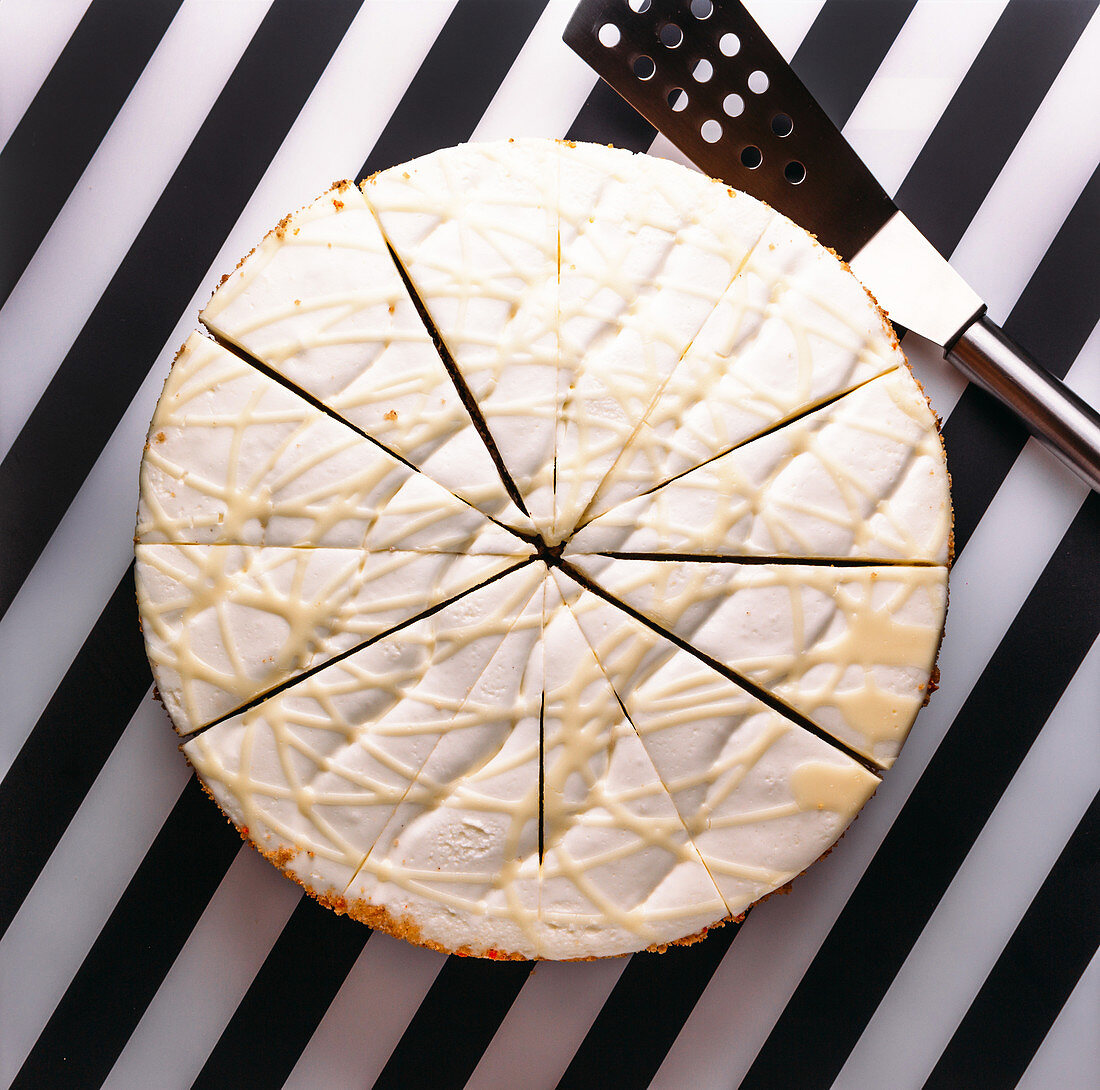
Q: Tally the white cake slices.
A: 12